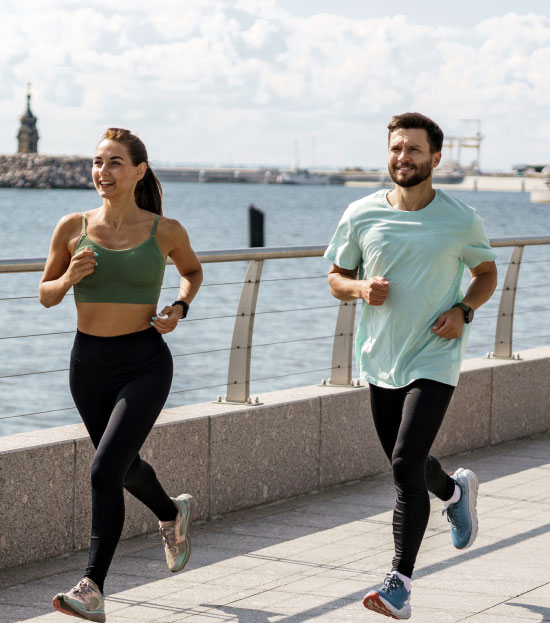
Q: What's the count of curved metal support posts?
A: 3